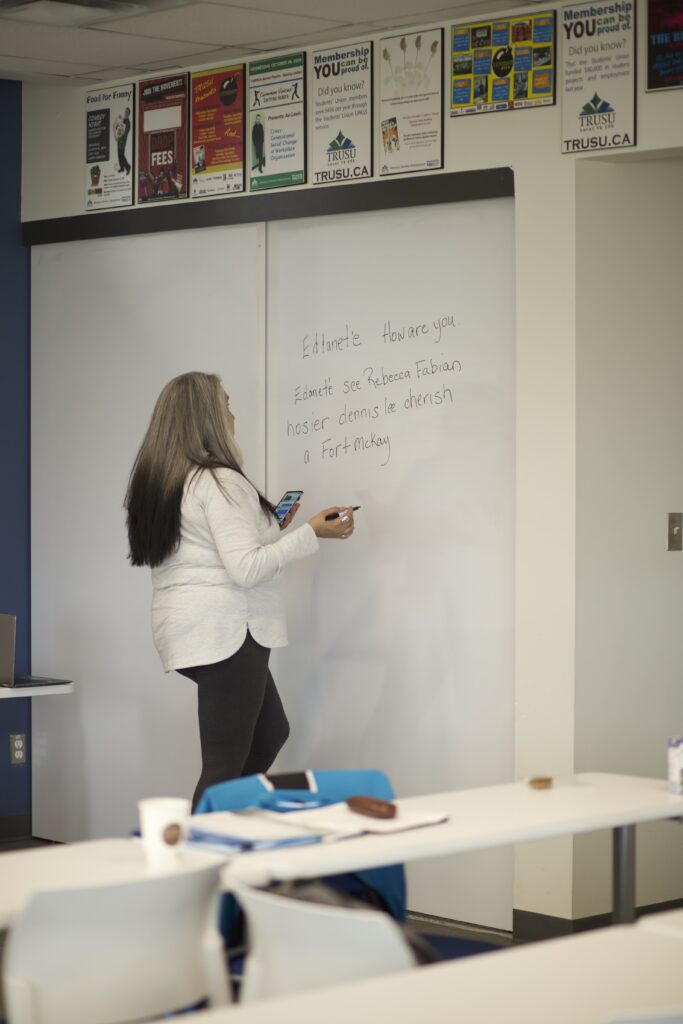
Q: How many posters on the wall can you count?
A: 9